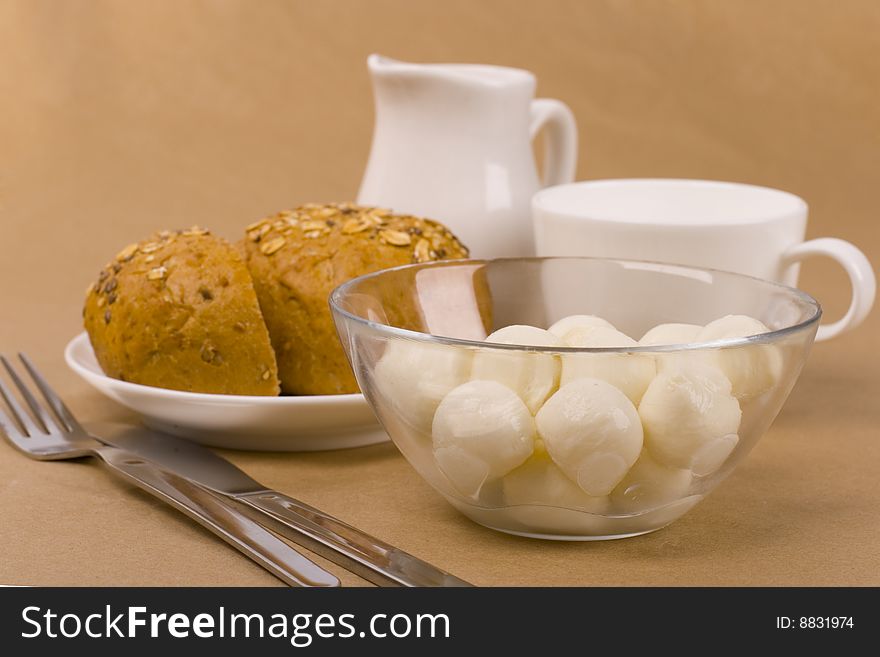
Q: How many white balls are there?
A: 11